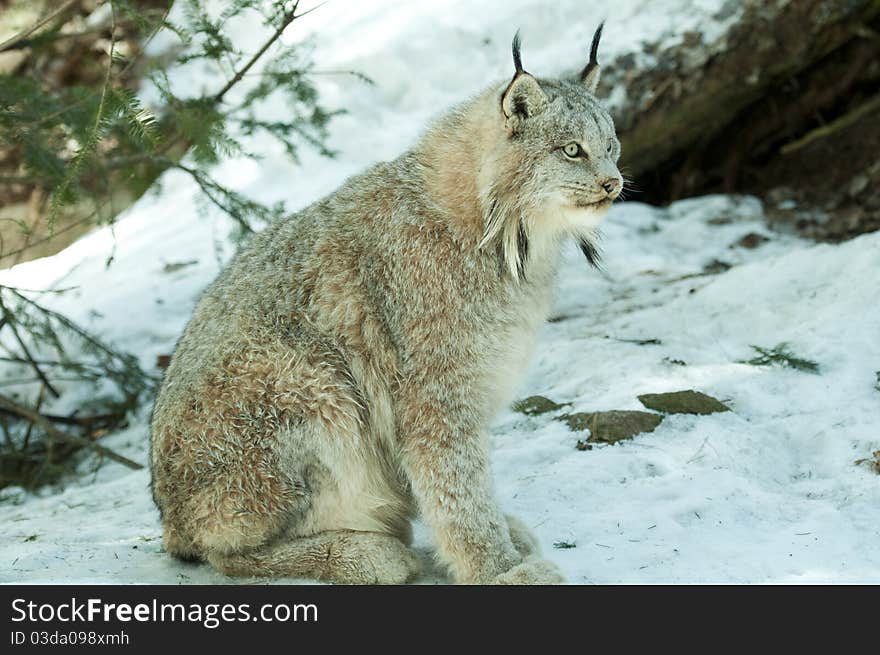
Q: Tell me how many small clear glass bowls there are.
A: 0